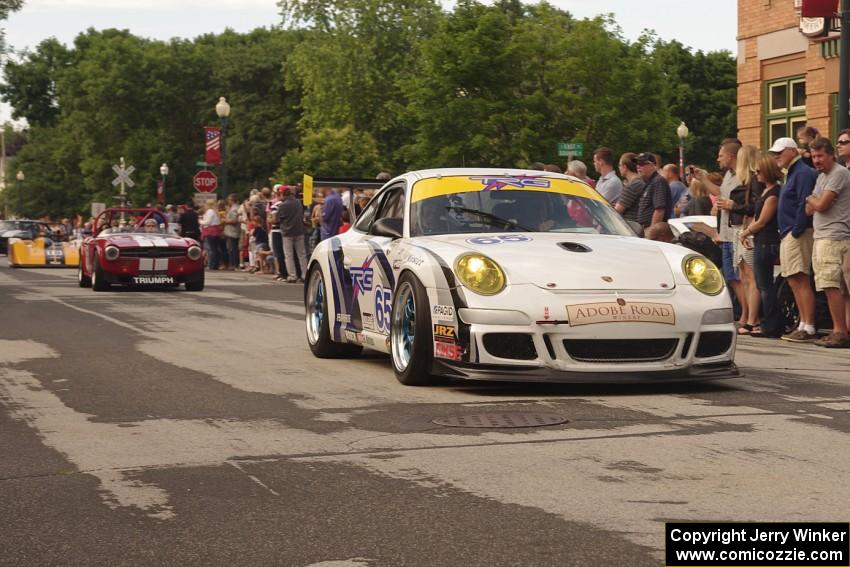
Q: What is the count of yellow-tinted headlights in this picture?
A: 2